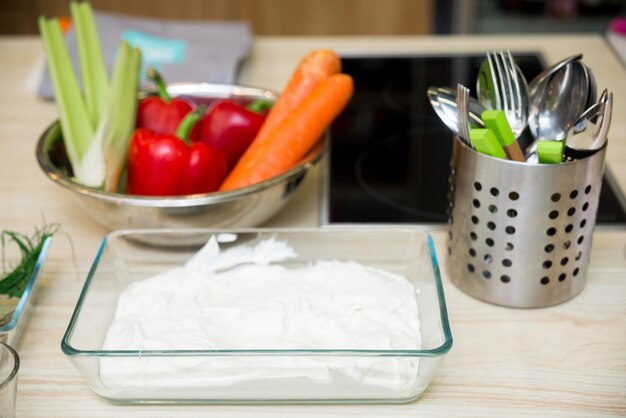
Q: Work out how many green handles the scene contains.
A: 3